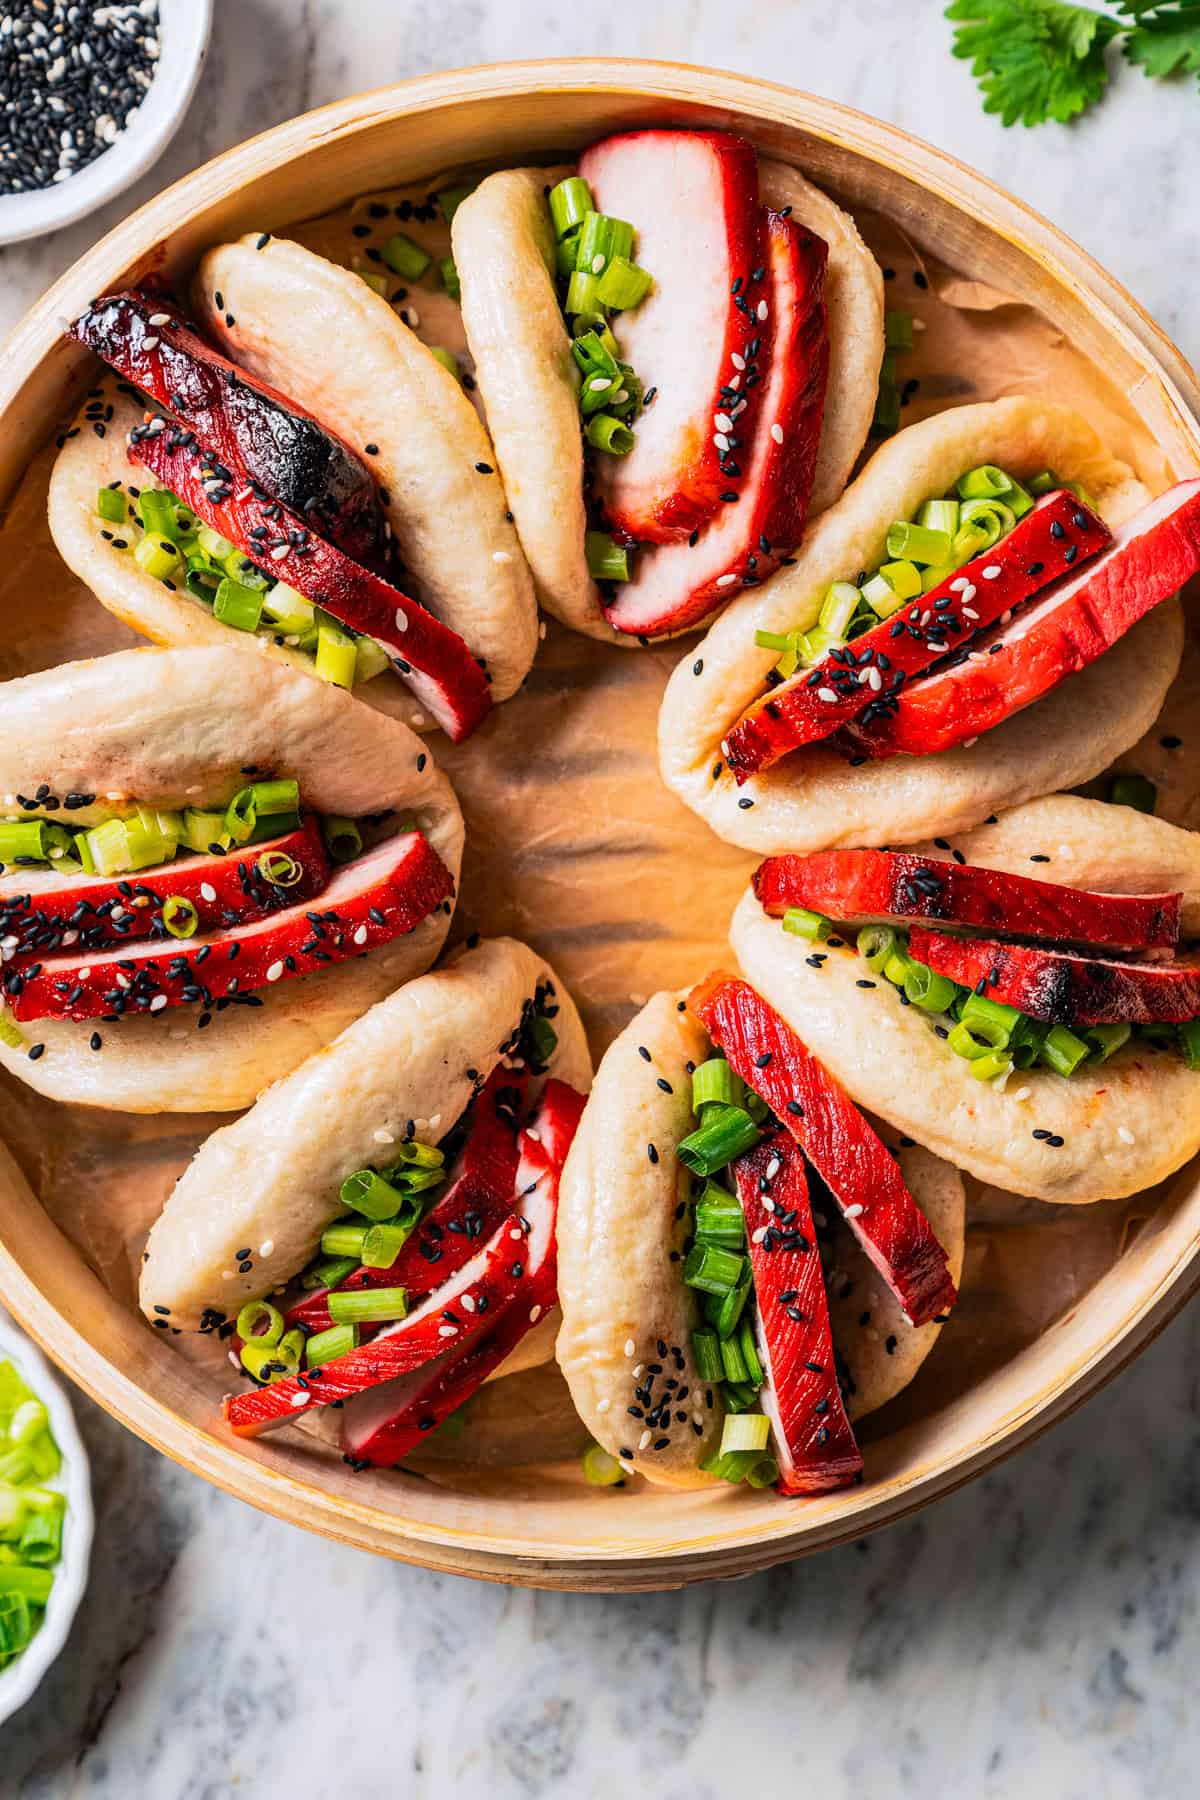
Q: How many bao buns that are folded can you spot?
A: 7